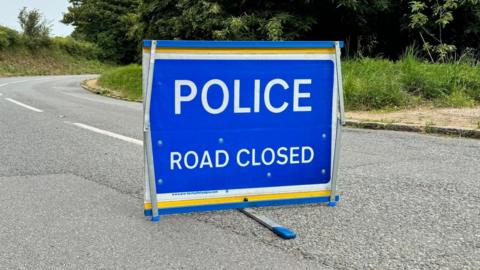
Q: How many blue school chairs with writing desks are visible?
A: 0